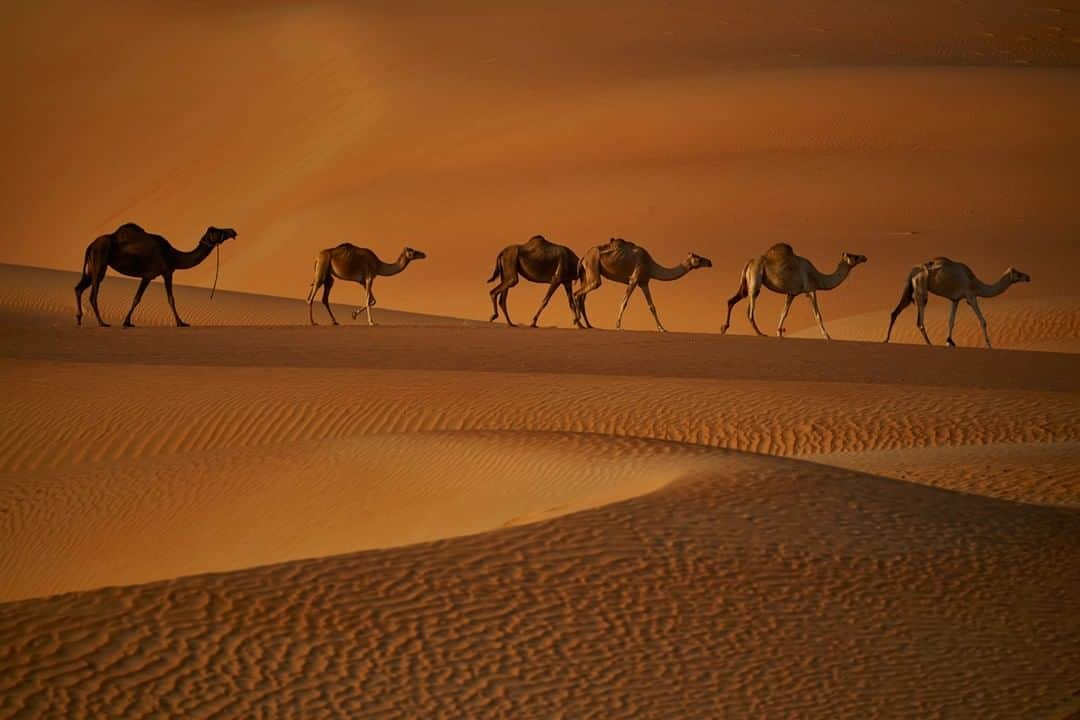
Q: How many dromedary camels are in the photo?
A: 6